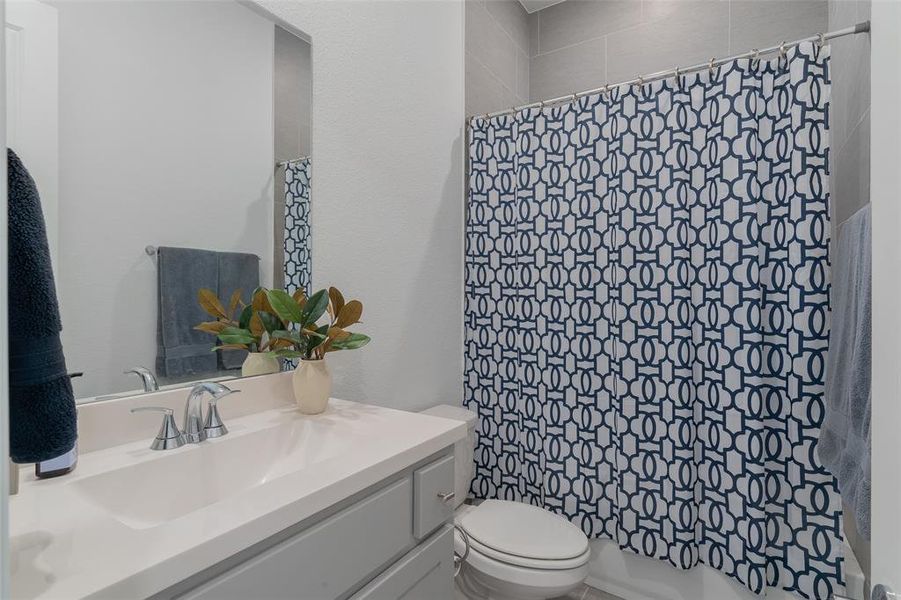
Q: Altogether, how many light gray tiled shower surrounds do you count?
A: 1